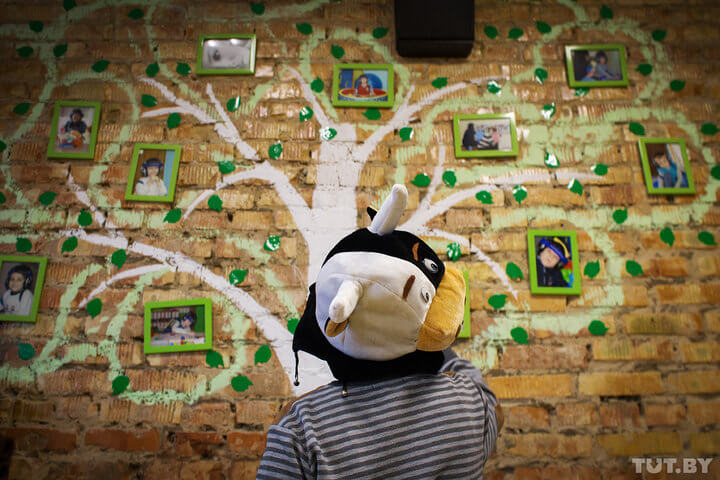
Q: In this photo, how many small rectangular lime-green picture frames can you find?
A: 11